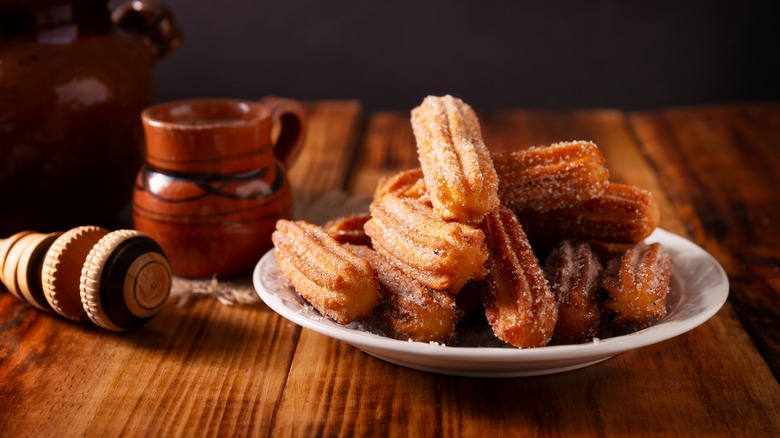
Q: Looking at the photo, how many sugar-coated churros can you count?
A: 11